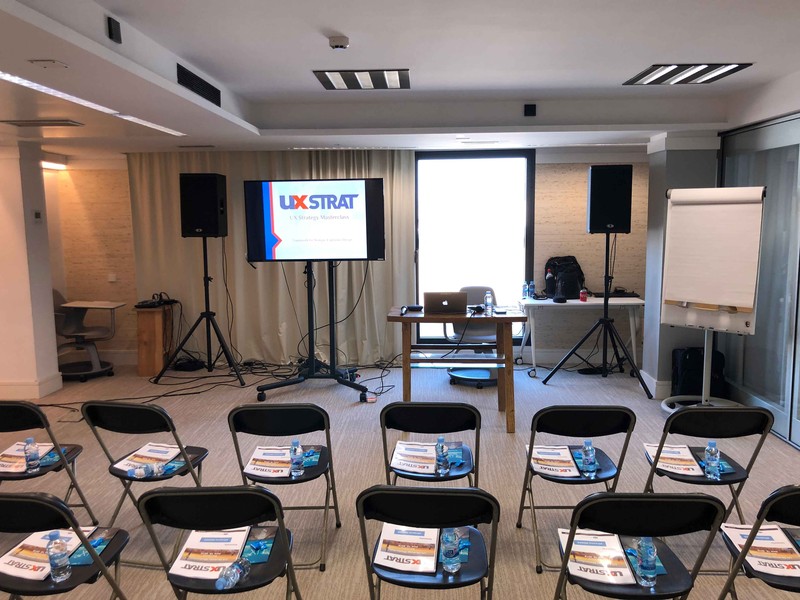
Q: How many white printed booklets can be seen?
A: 11